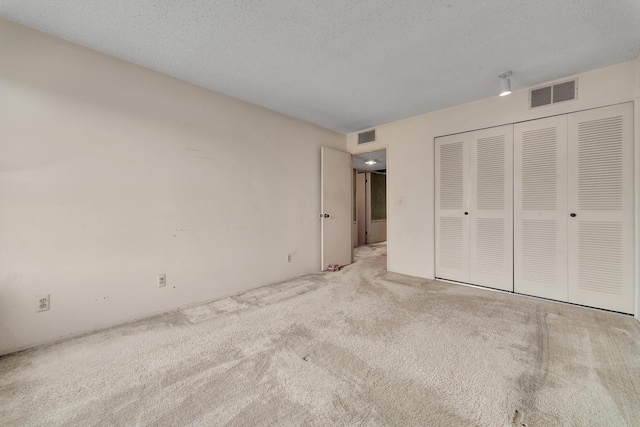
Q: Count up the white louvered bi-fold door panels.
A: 4